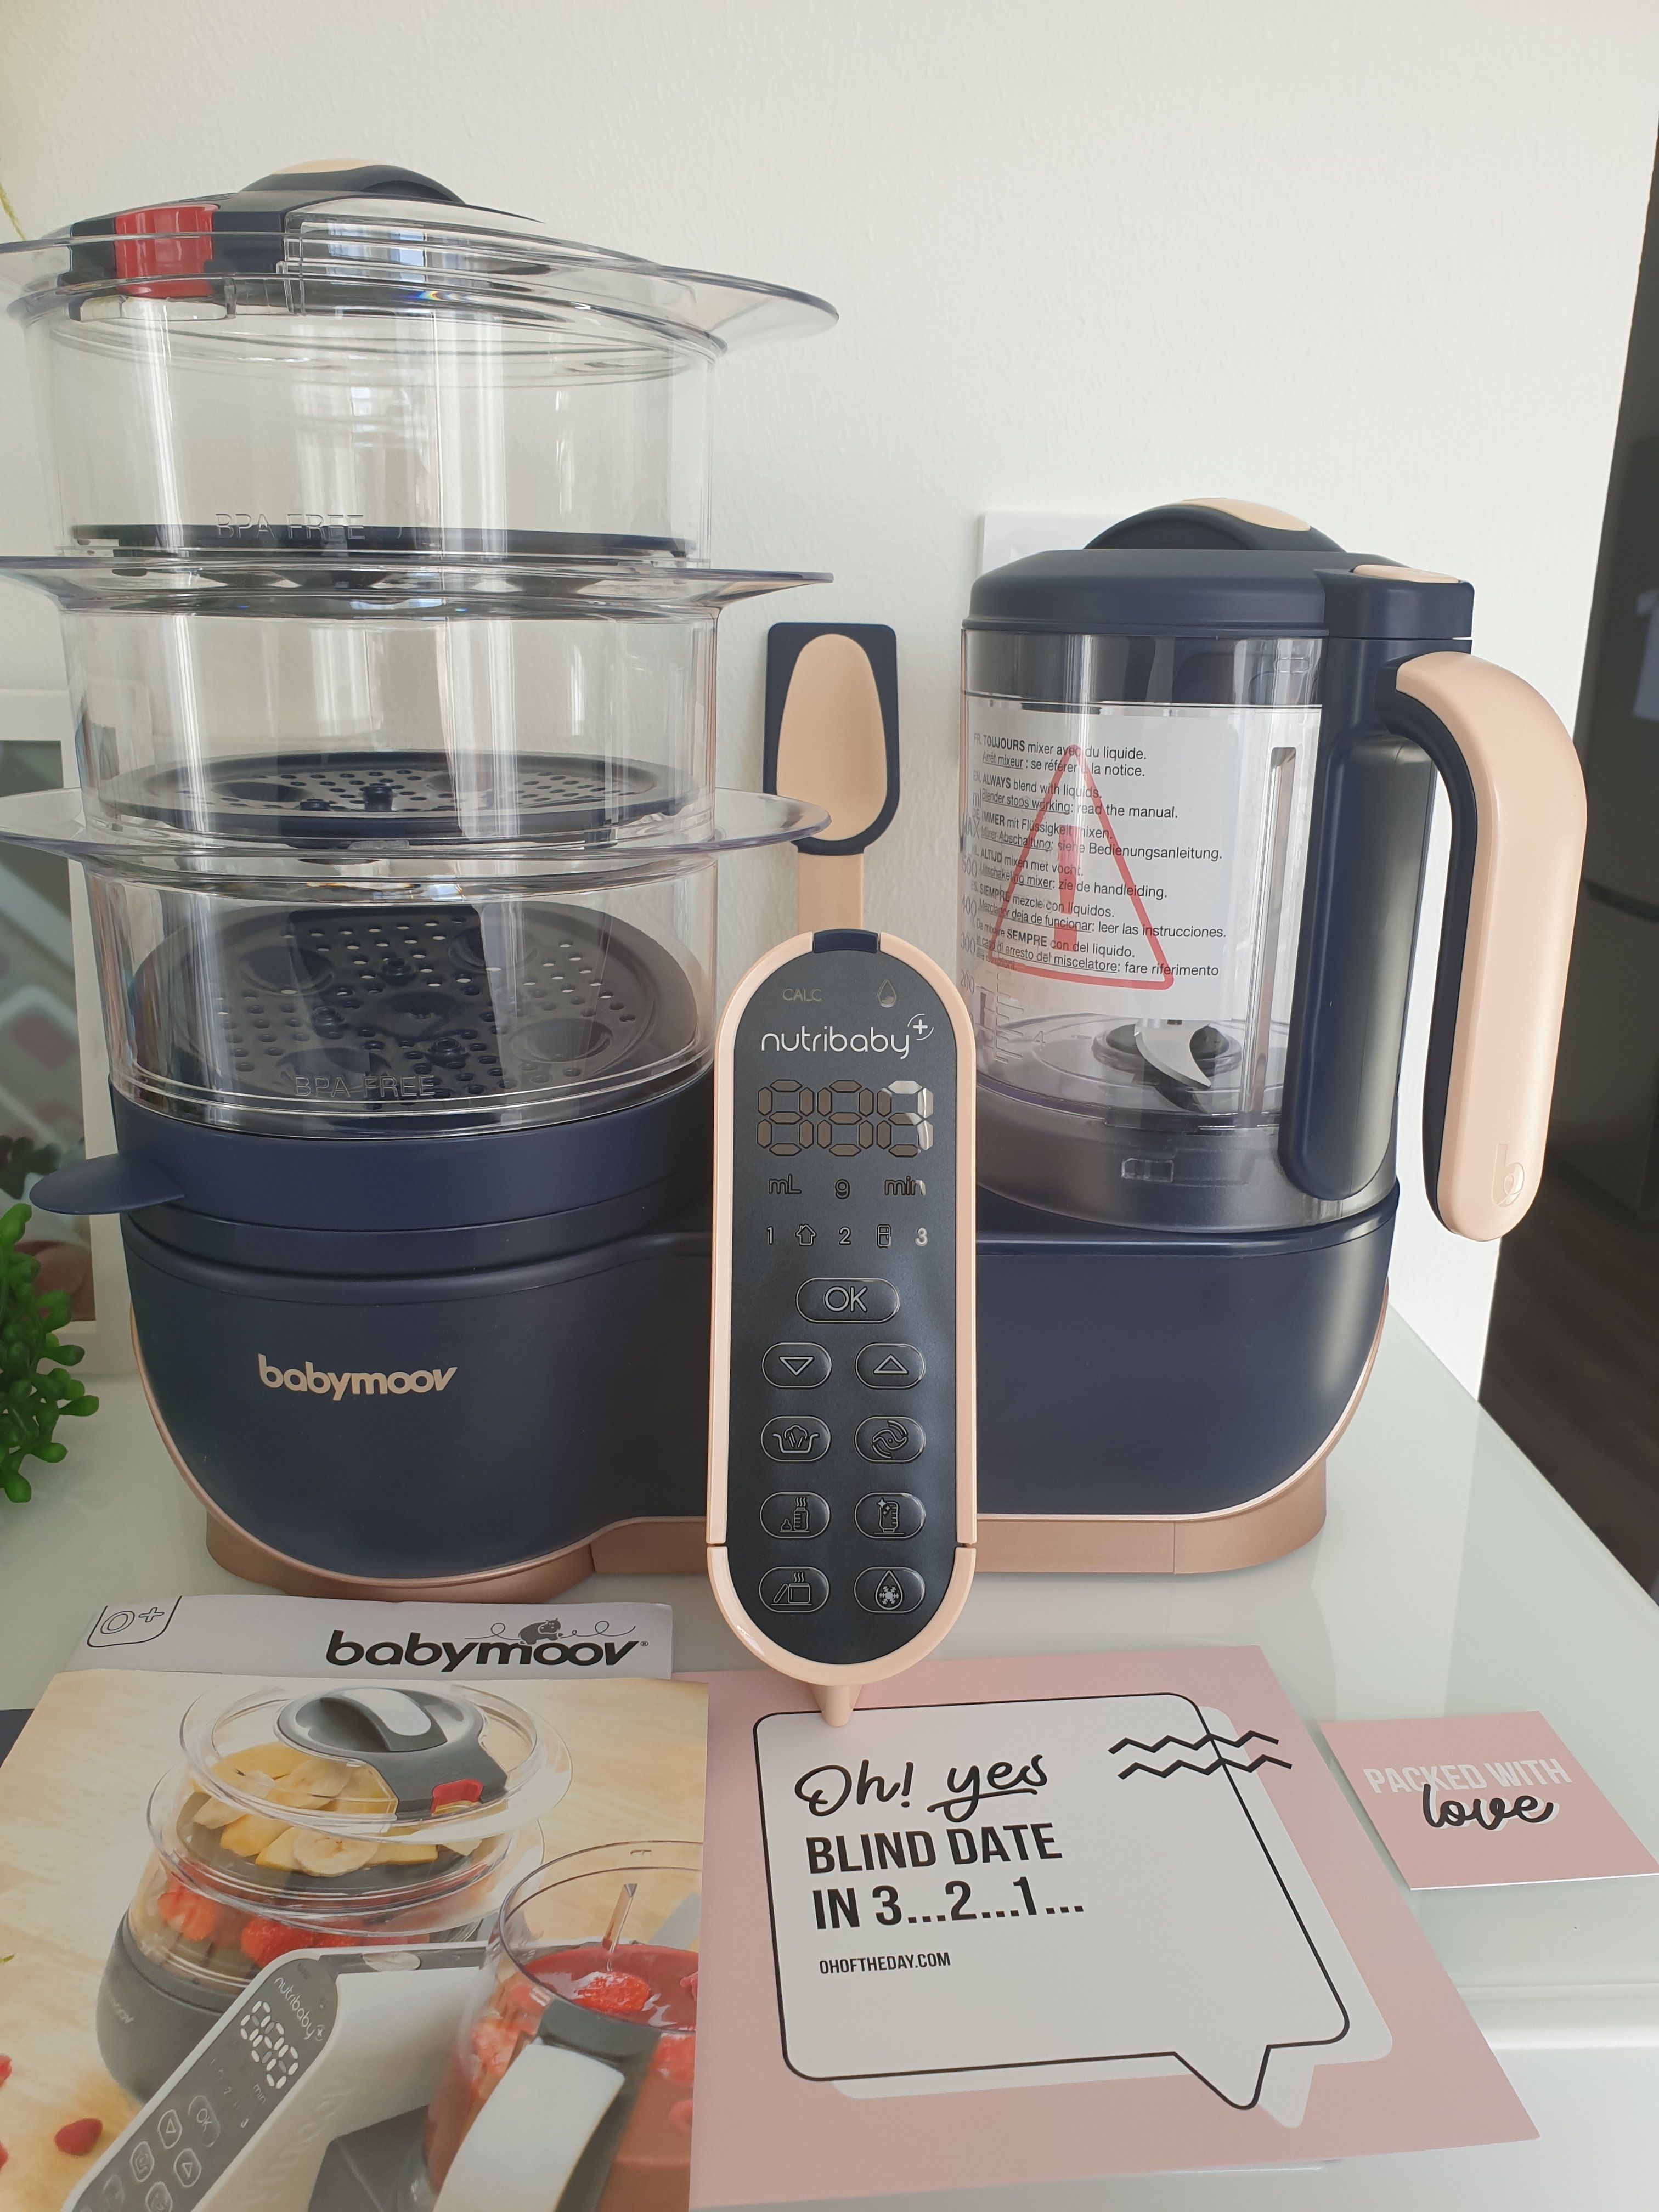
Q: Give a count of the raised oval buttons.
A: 9